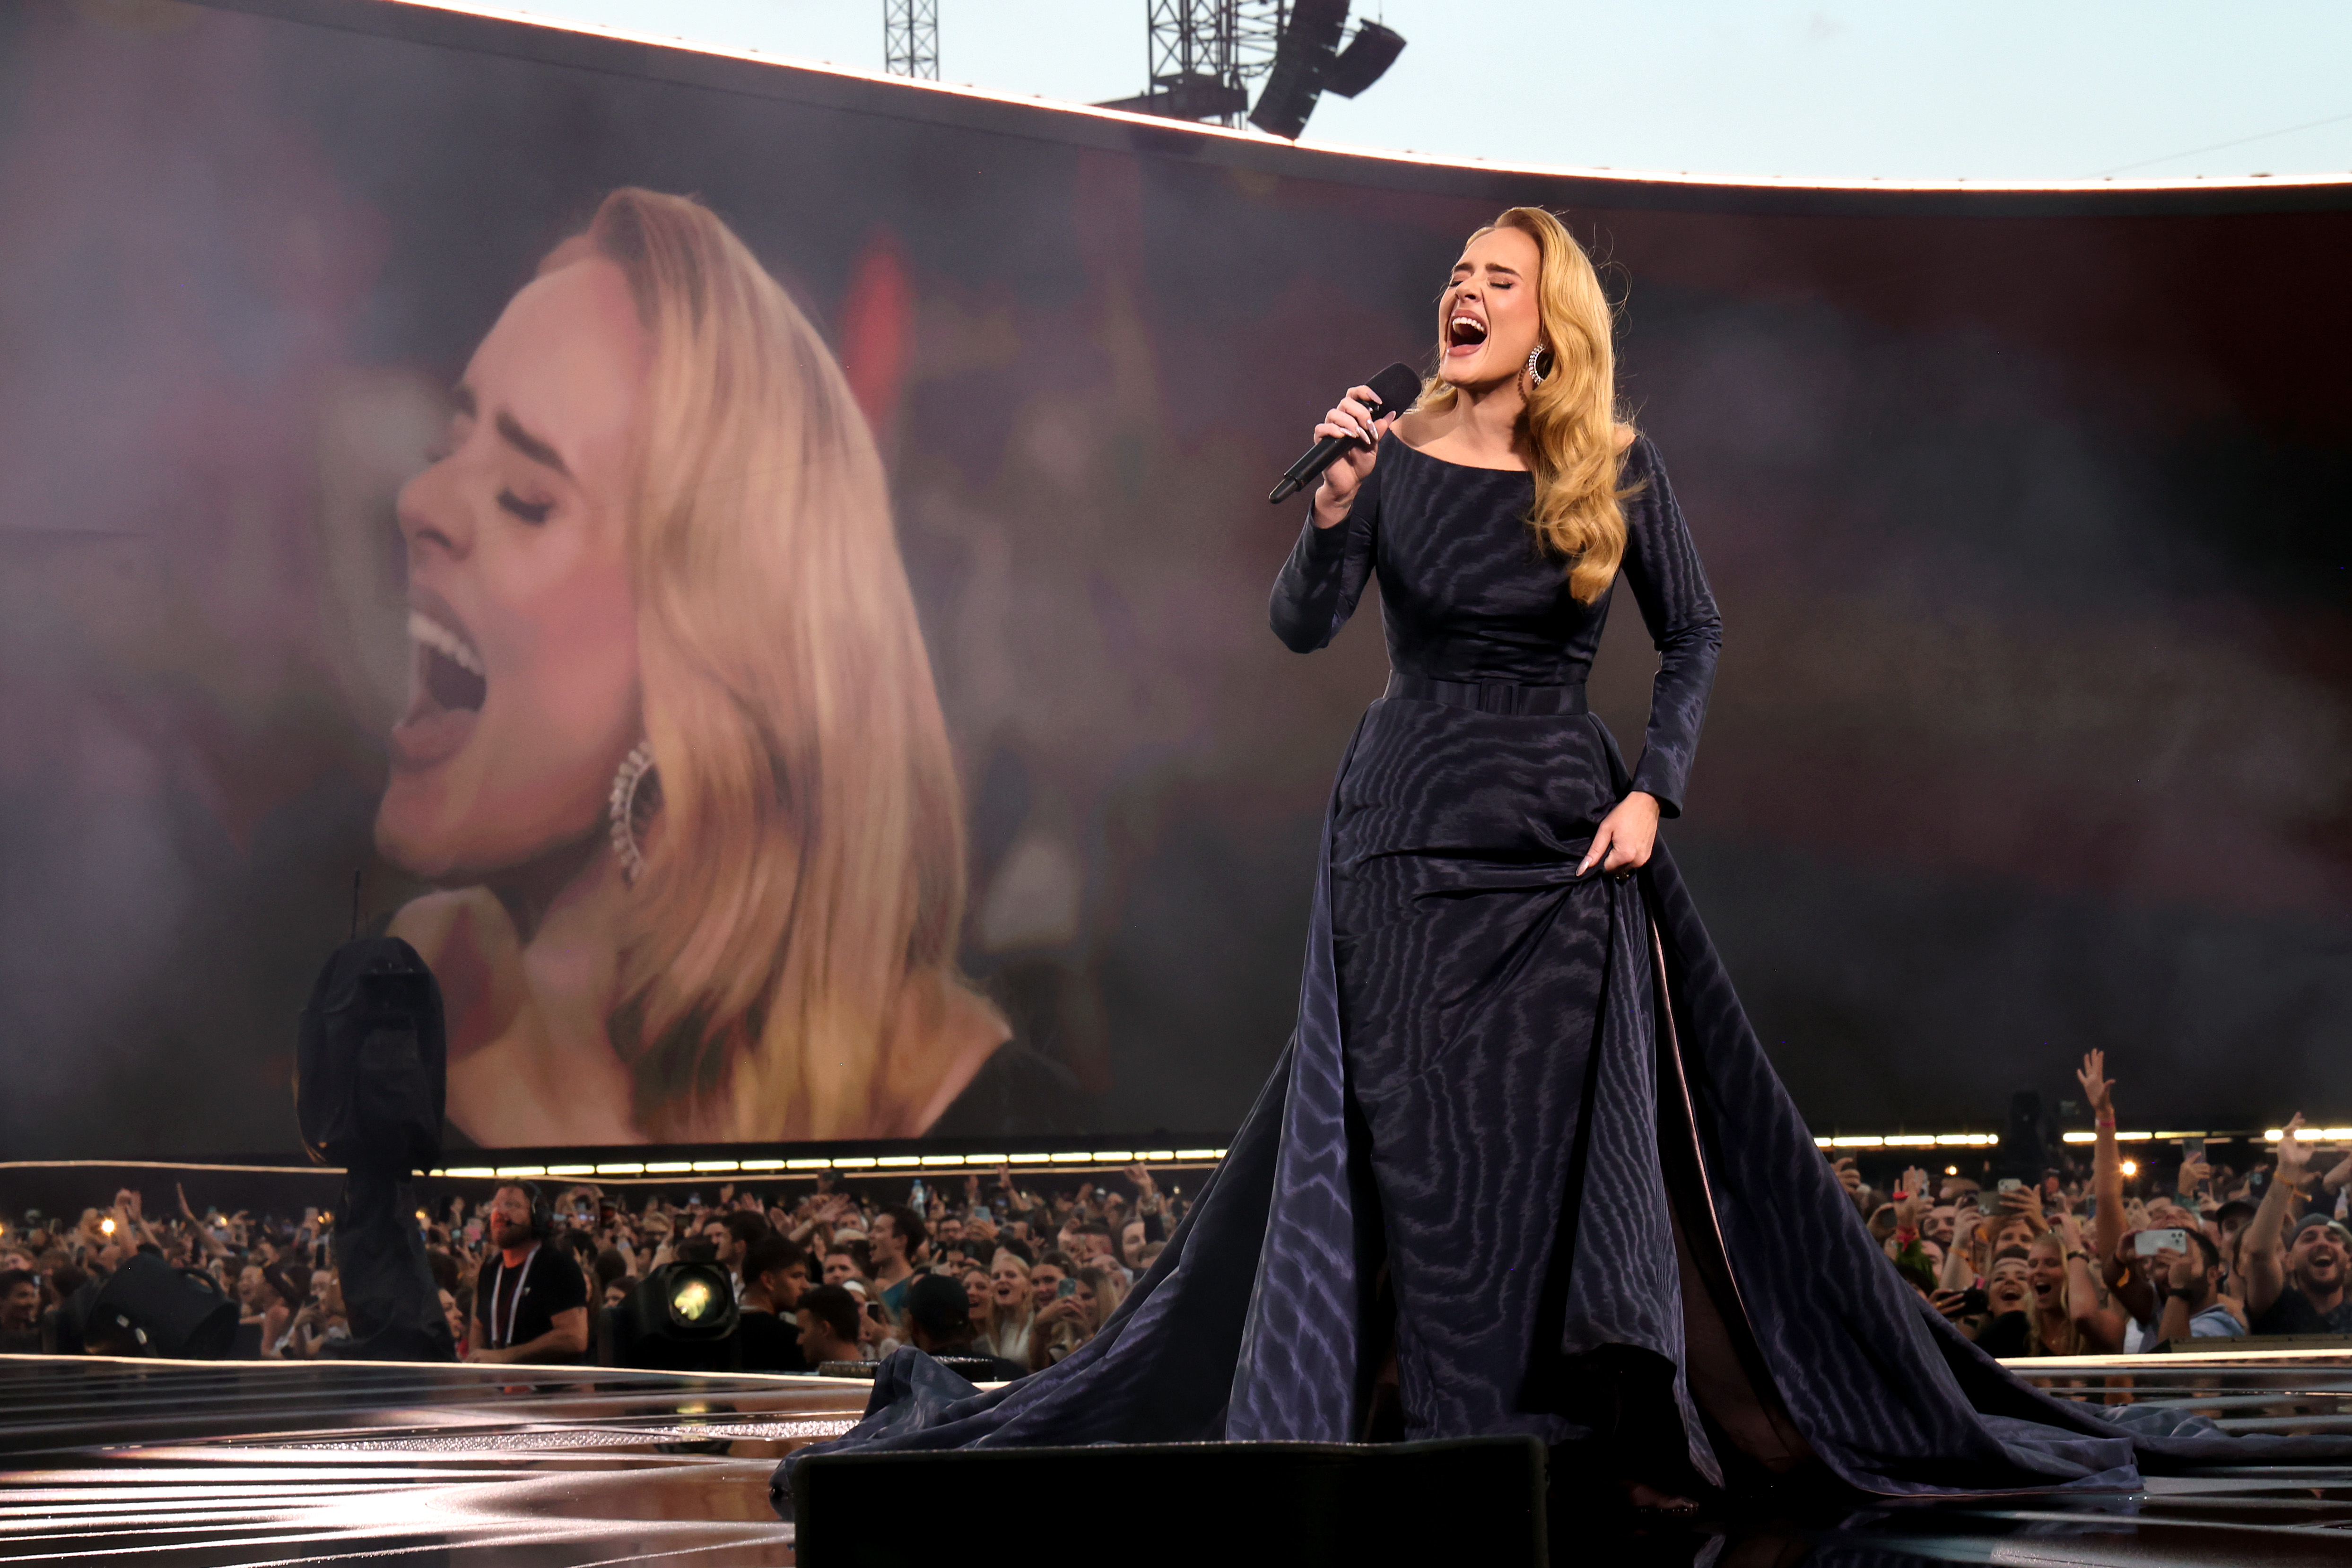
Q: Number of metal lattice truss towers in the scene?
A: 2